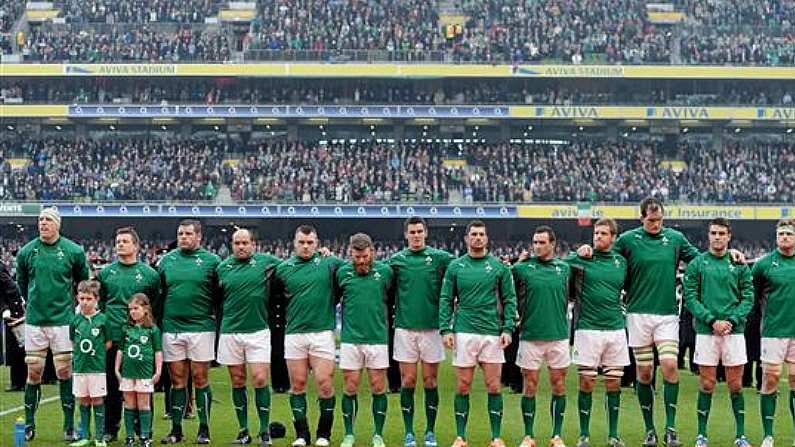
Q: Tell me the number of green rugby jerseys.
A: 15